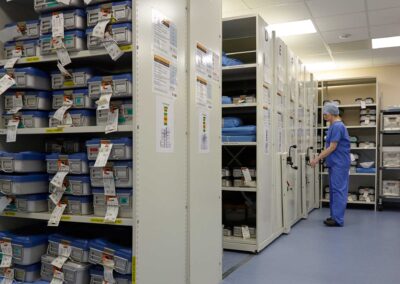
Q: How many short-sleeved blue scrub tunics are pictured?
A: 1